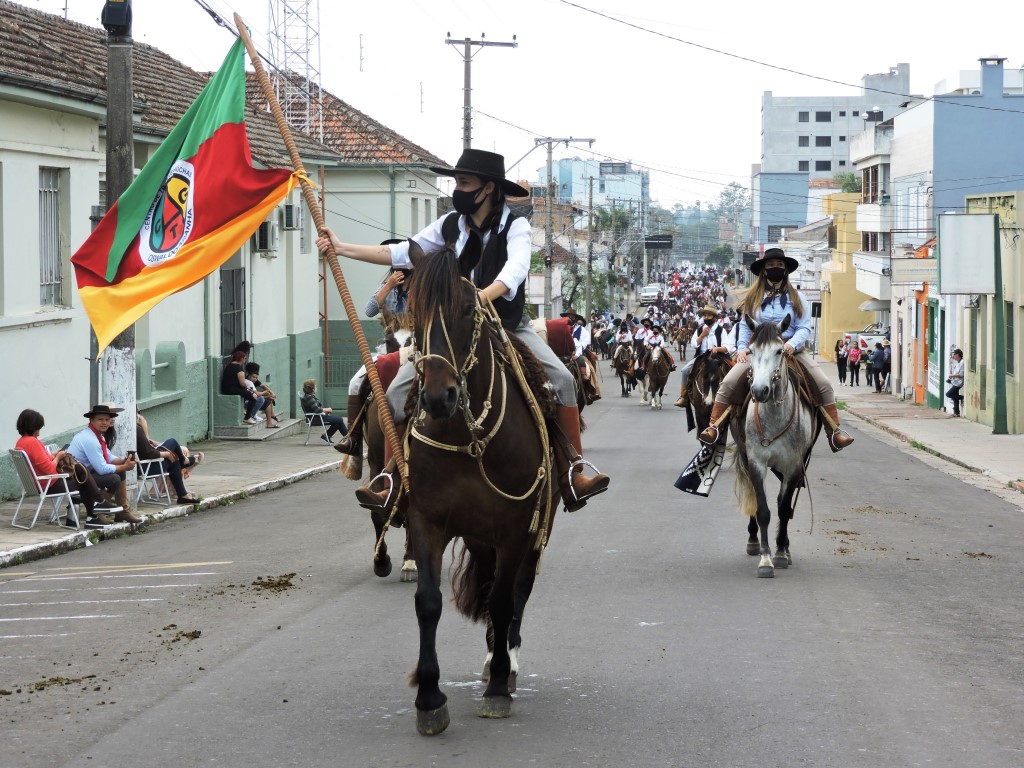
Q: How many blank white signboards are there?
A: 1